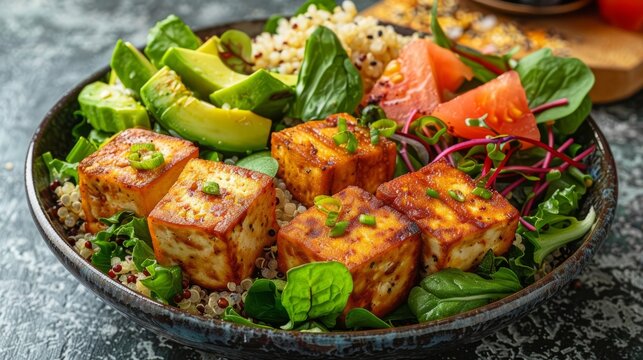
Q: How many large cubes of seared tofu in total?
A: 5